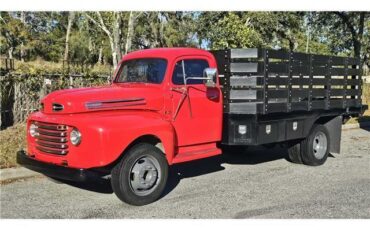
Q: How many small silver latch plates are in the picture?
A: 3